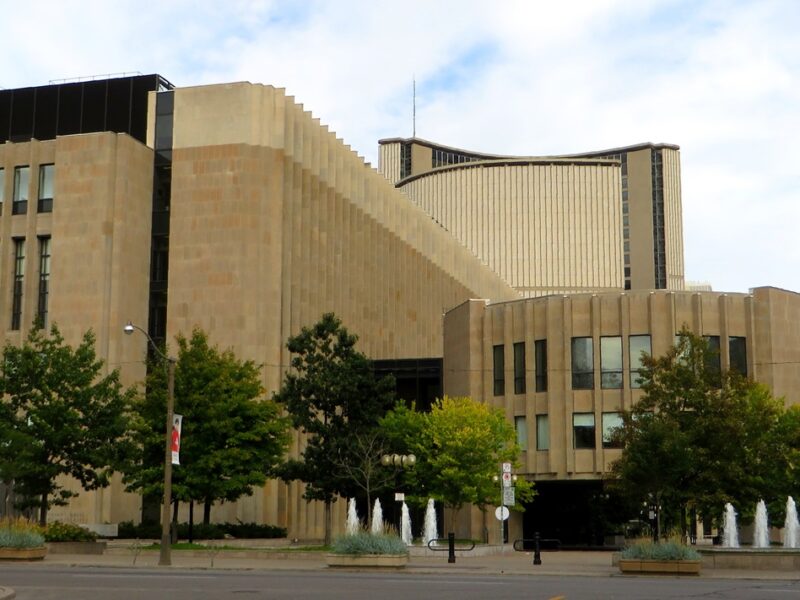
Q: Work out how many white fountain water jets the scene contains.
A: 7